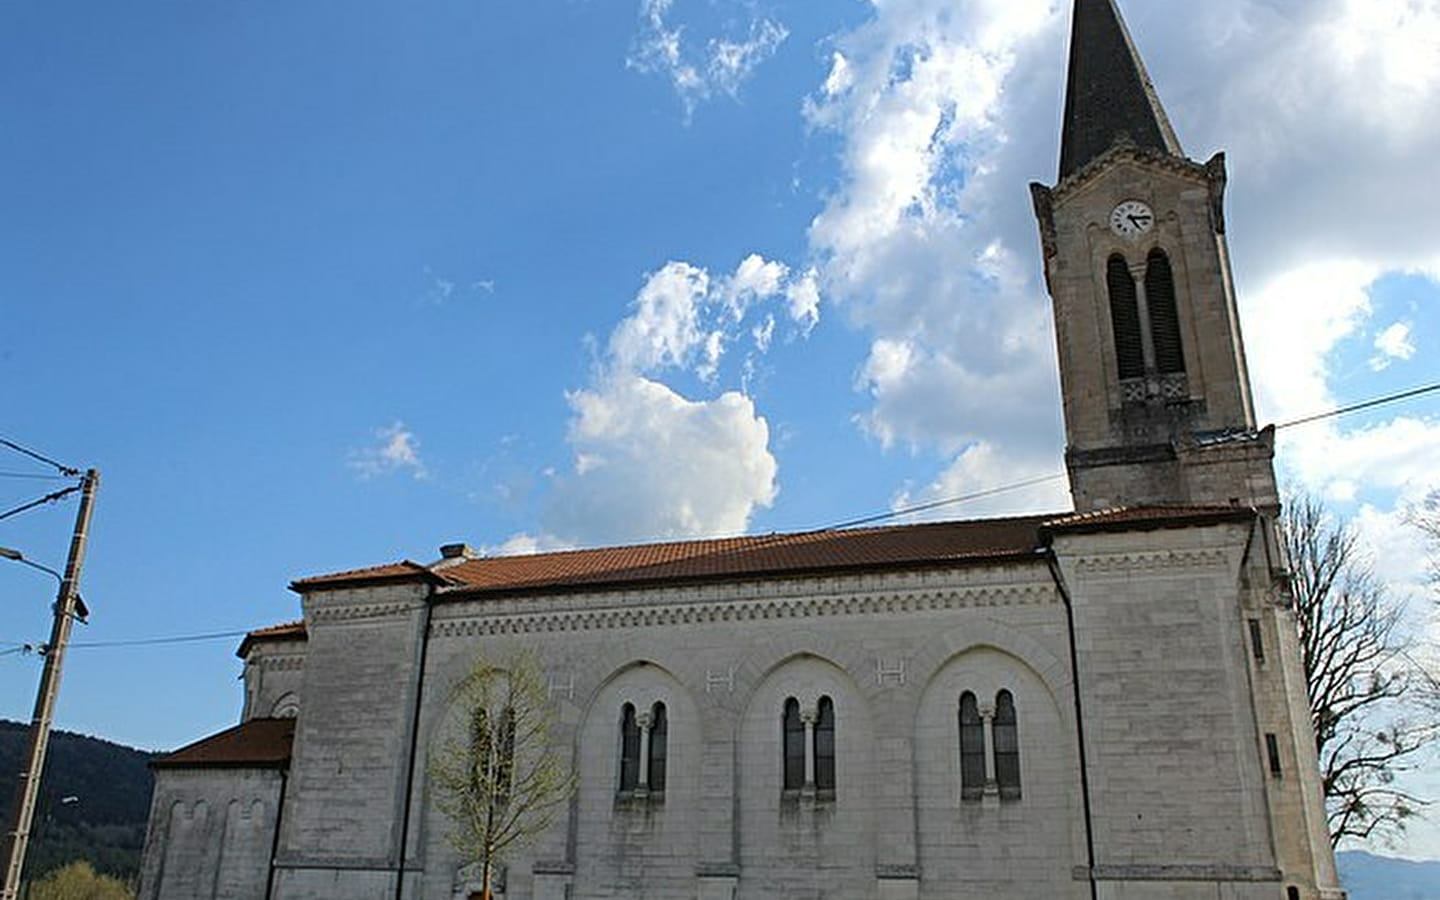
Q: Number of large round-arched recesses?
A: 4